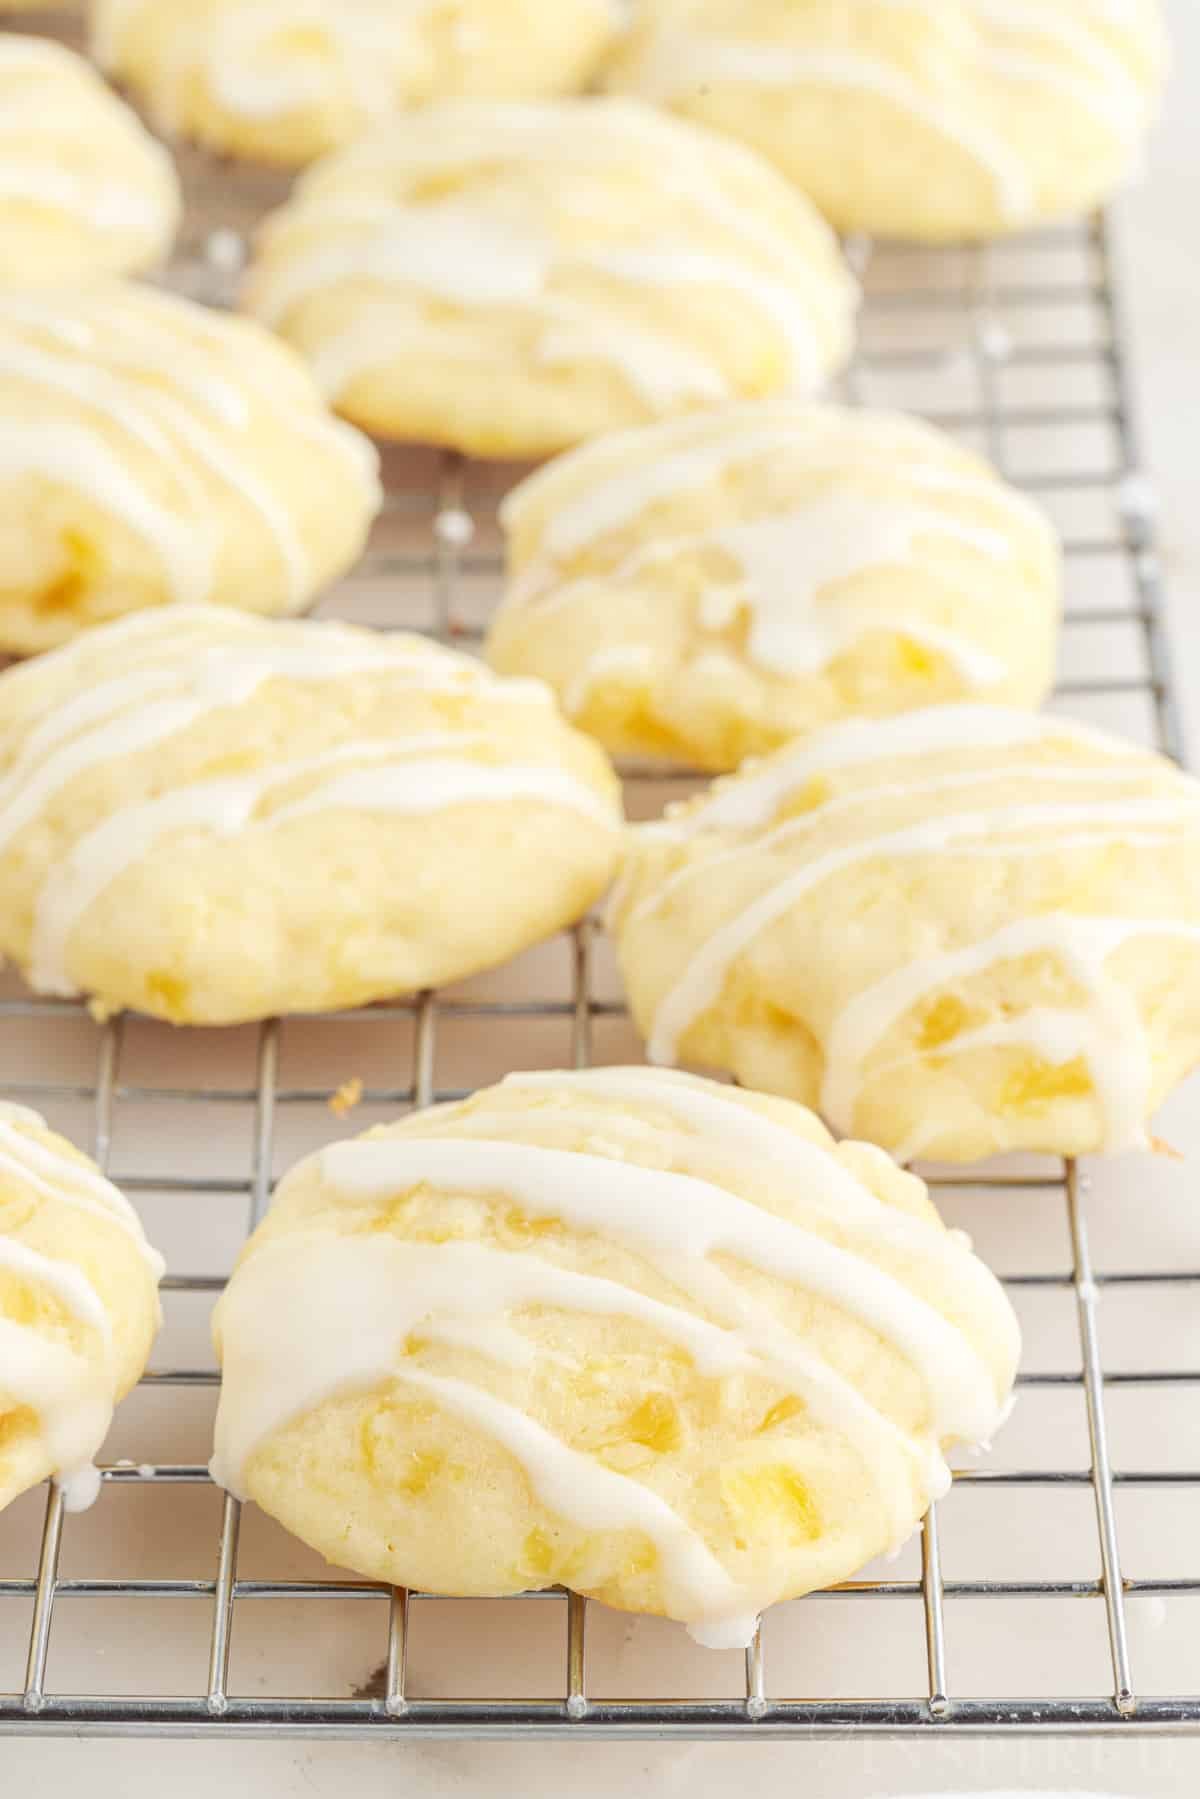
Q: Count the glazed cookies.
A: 10